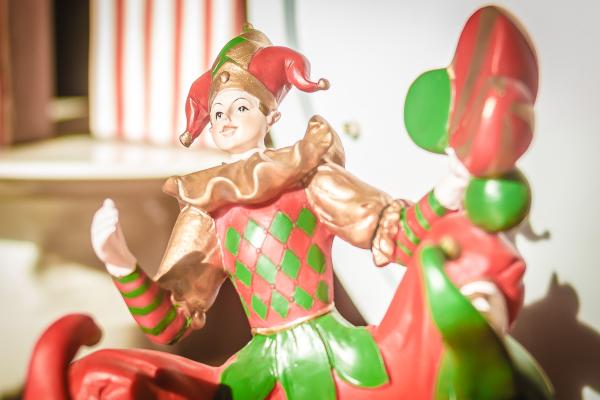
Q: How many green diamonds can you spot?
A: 12